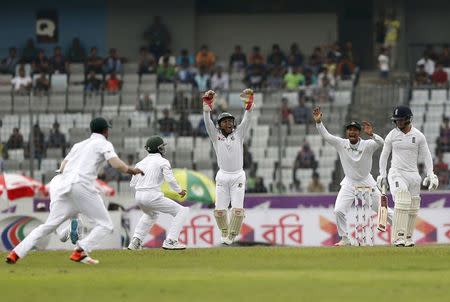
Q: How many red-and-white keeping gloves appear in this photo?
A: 2